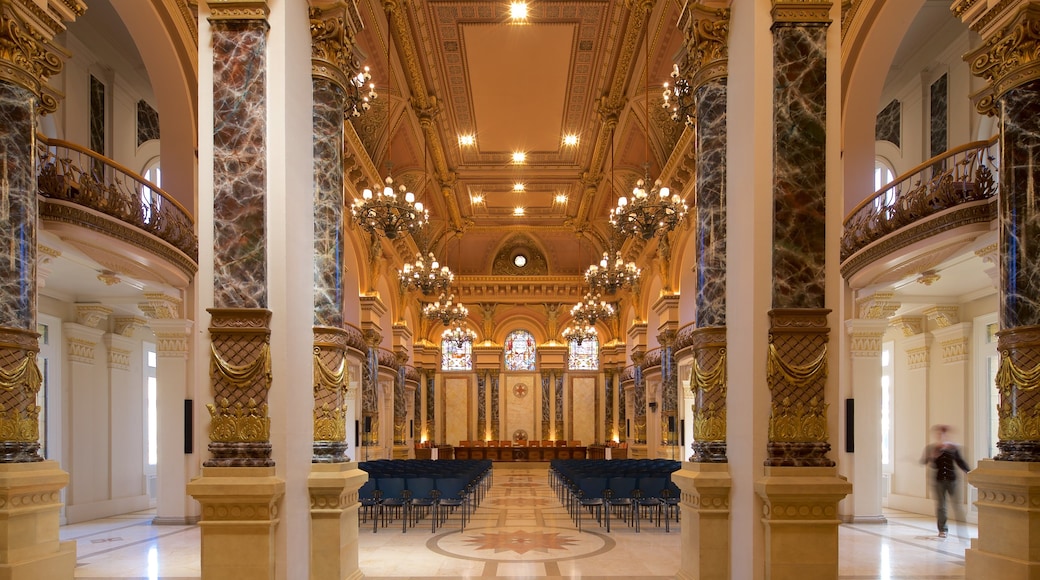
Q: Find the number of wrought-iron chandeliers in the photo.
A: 10